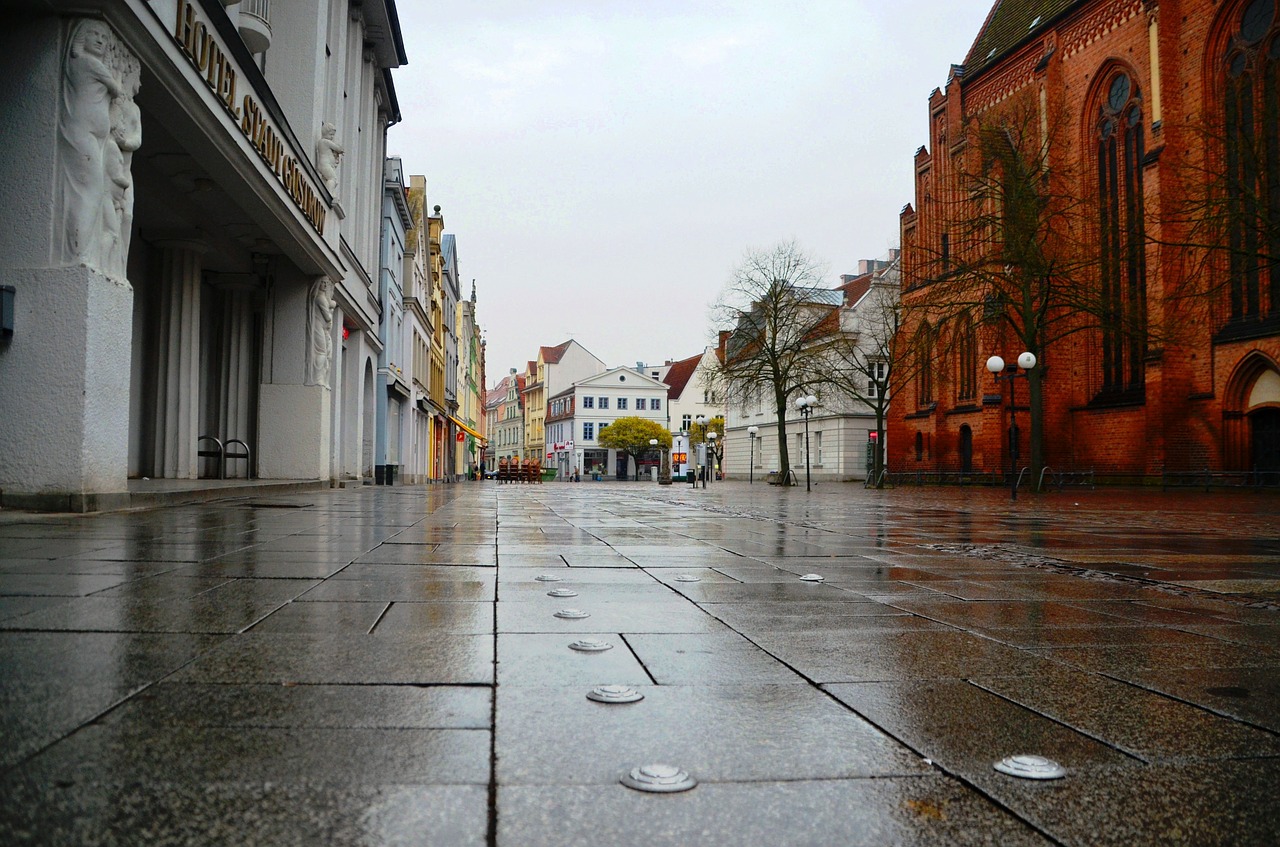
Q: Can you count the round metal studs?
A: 9